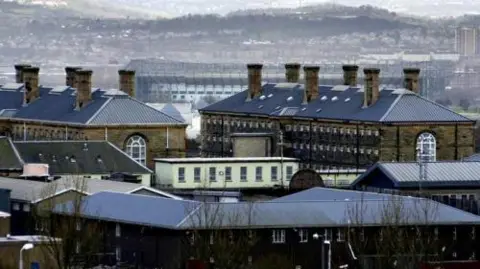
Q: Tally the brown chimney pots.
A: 11